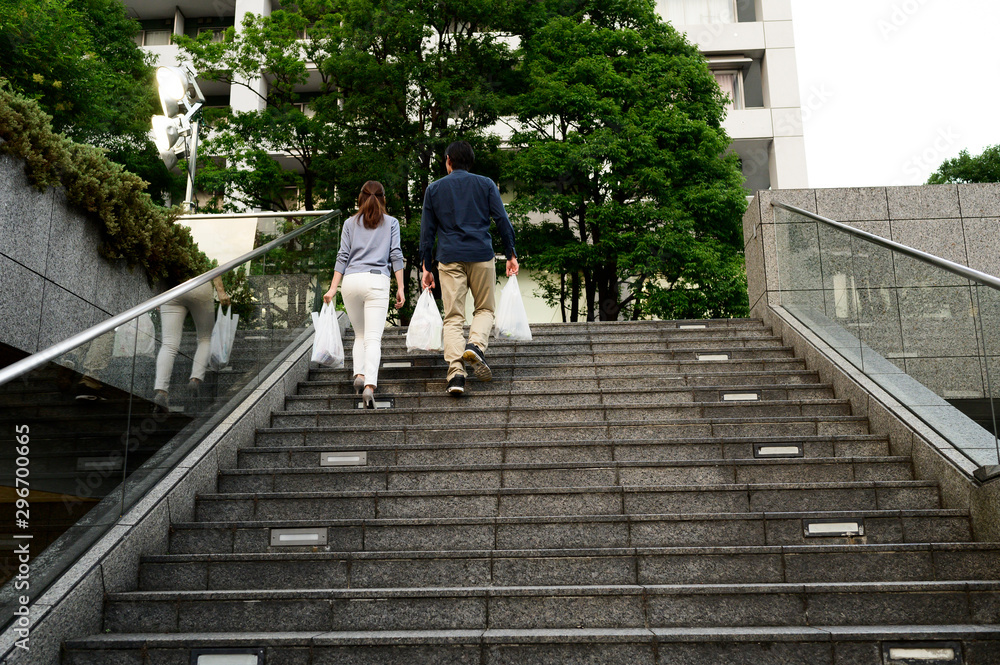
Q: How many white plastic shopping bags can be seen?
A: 3